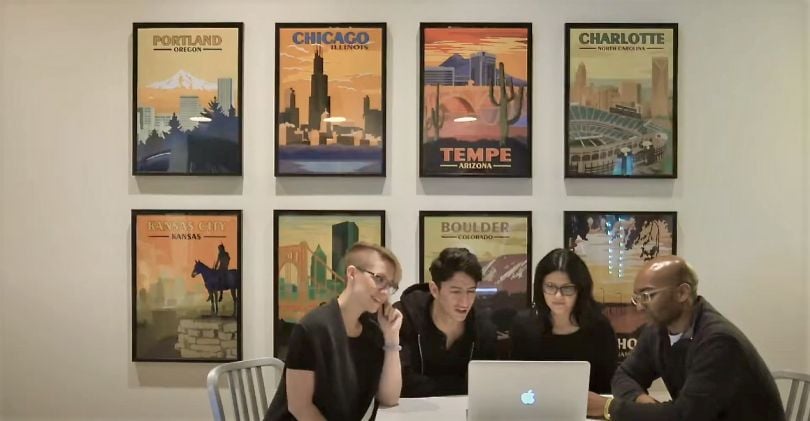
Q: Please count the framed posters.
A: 8